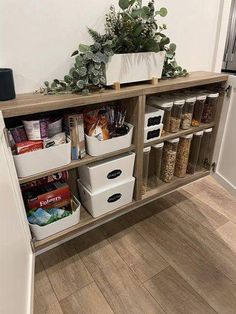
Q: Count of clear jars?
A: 11